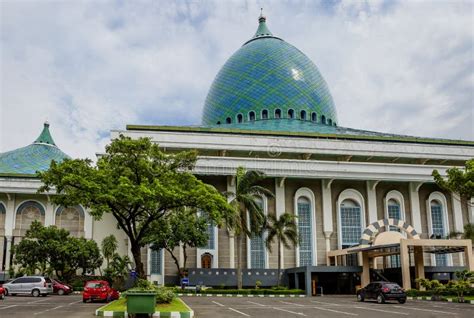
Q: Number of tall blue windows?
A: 7